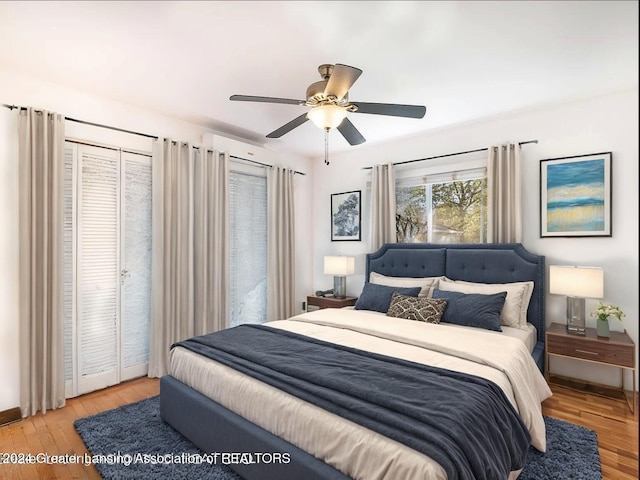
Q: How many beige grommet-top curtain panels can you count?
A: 6